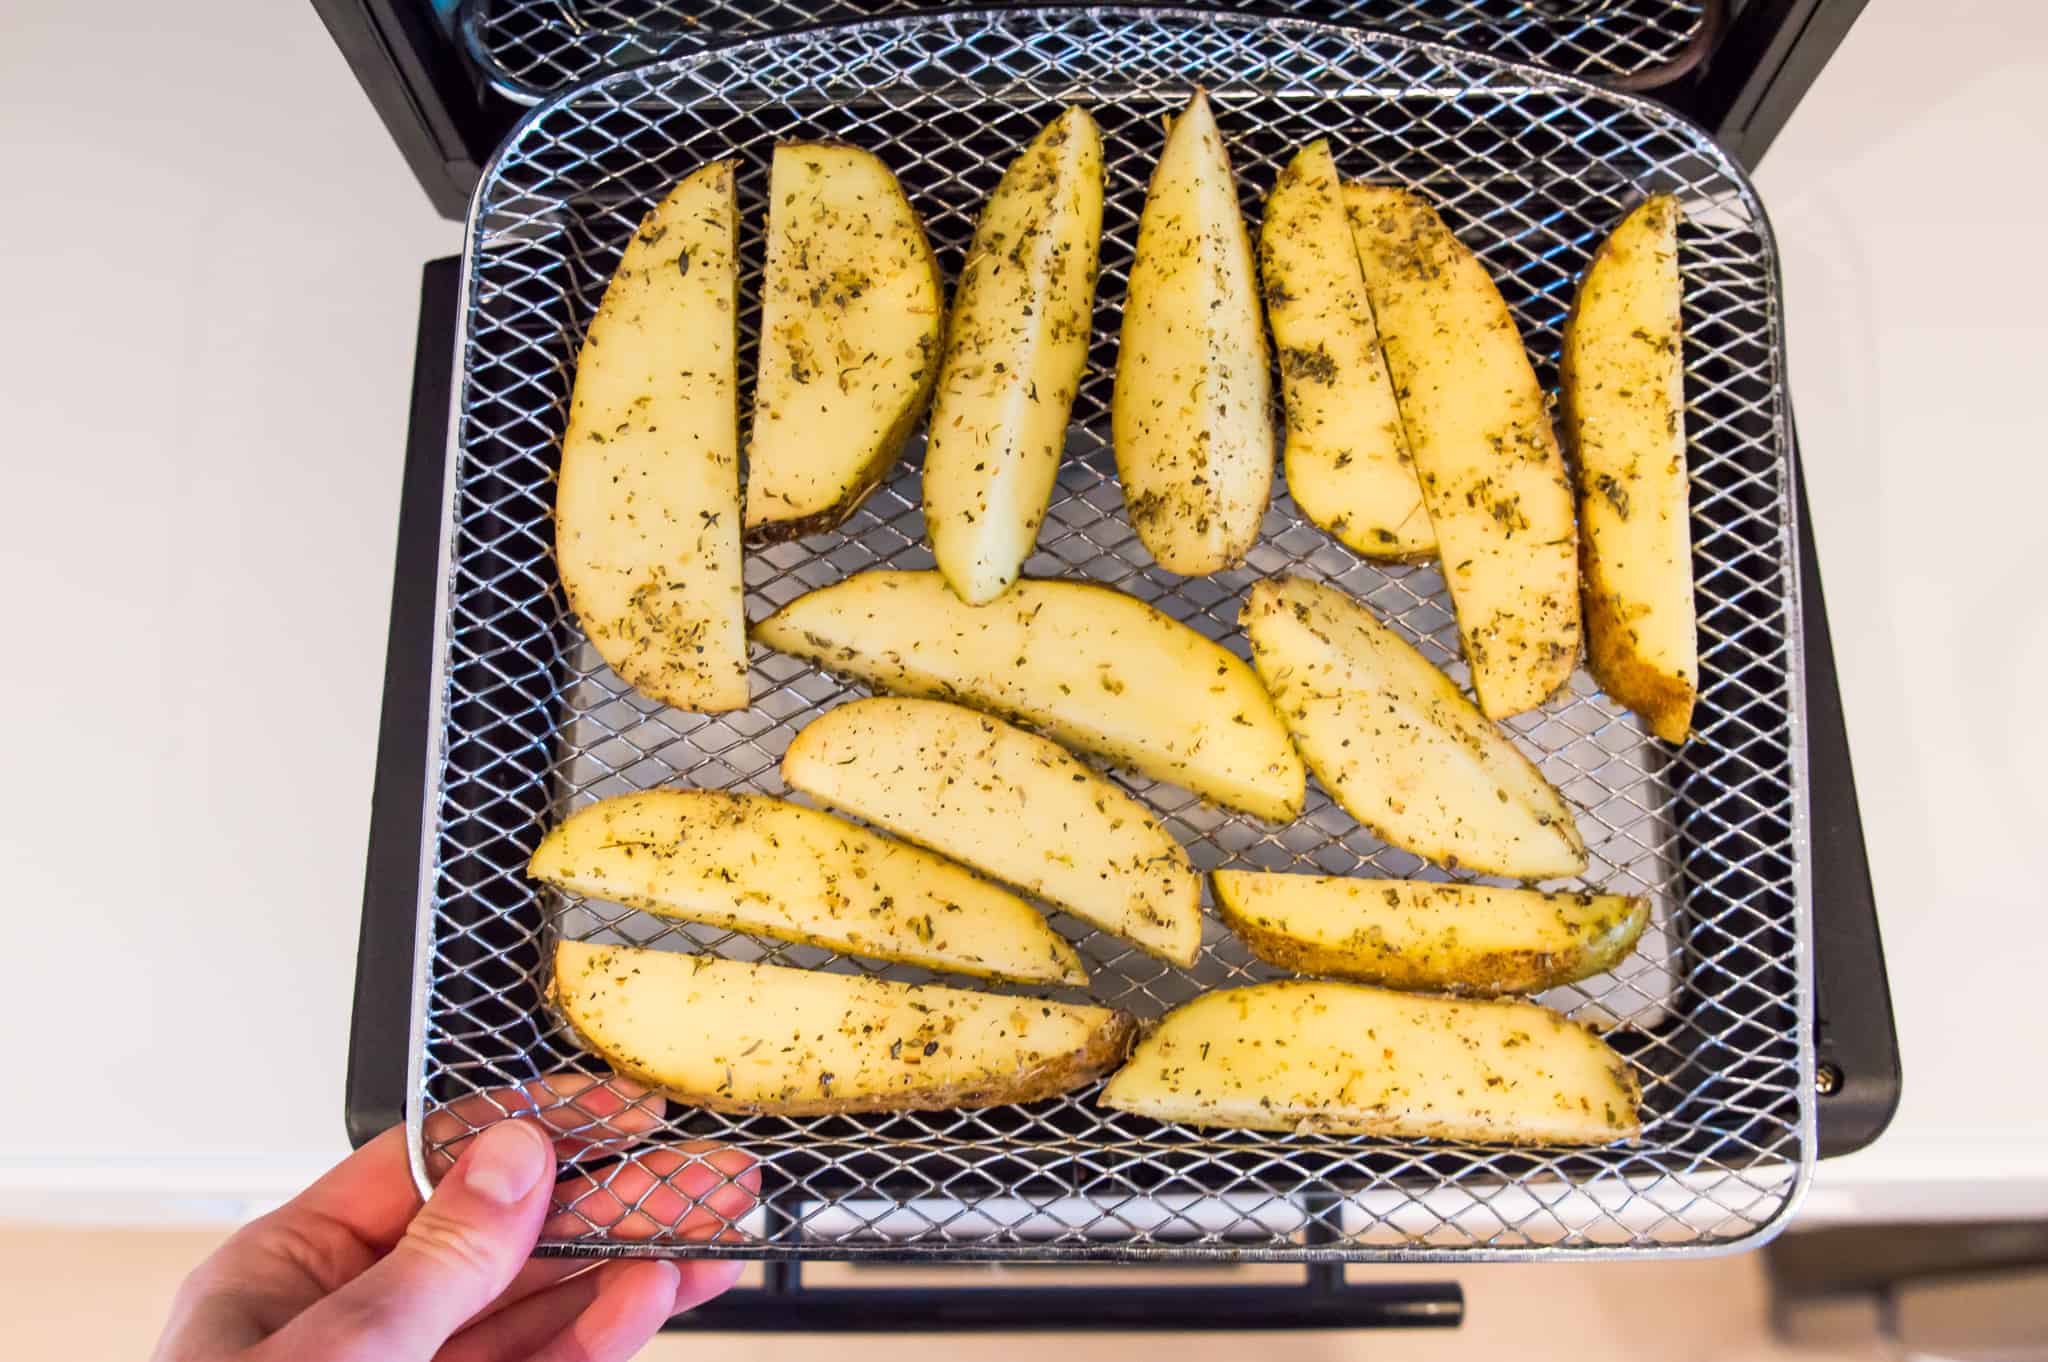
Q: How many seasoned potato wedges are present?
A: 14